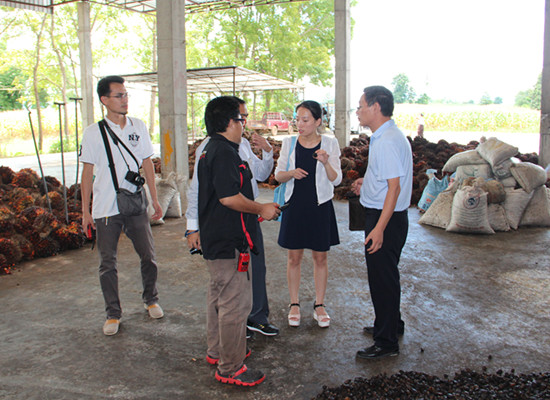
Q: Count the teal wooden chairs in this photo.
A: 0